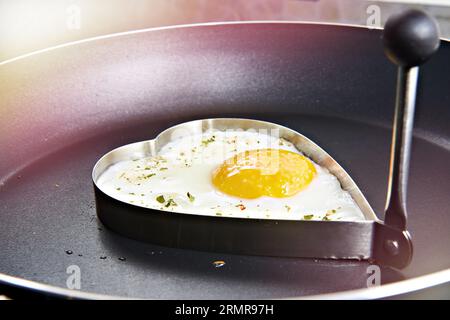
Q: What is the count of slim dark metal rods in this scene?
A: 1